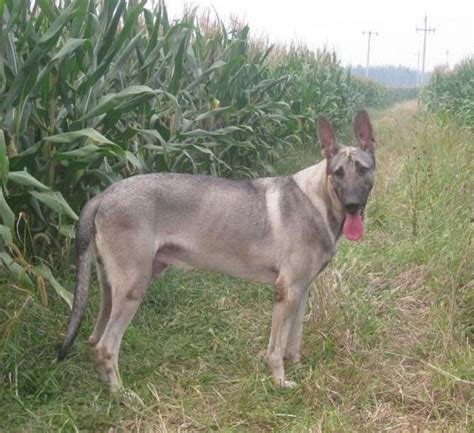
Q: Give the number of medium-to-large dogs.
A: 1